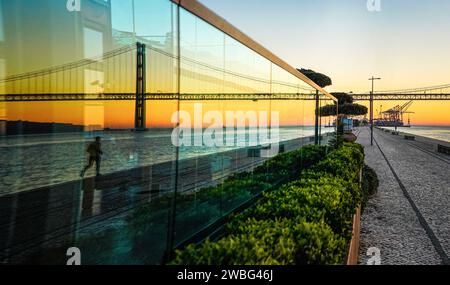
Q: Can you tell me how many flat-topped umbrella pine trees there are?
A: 3